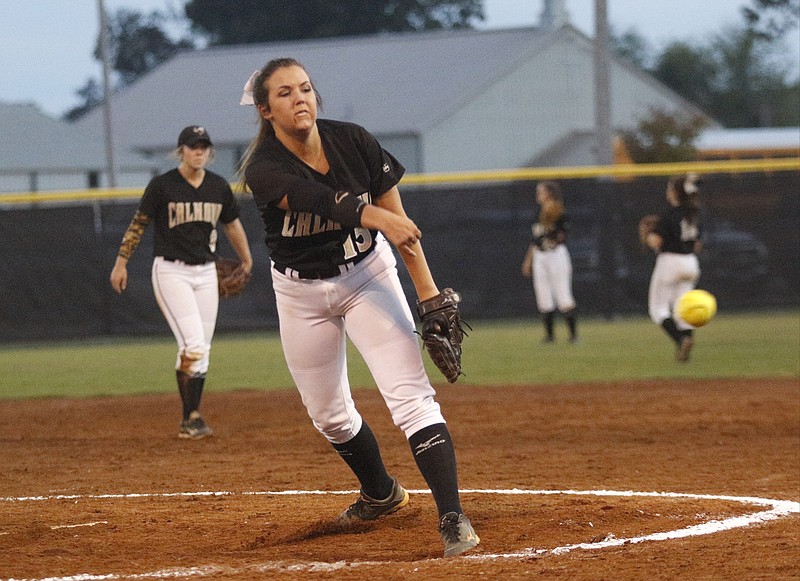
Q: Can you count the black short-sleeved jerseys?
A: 4